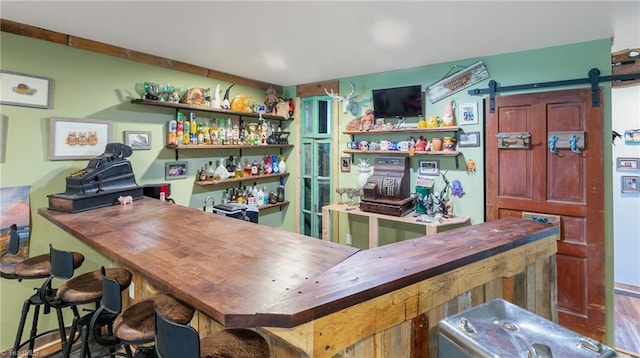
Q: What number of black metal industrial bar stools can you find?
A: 4